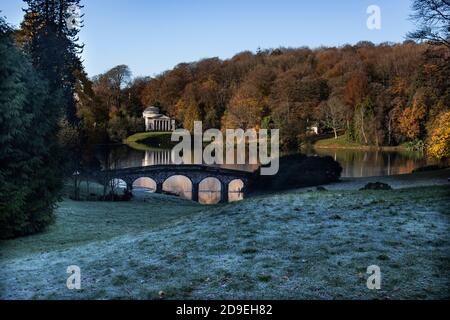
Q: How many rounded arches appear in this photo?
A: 5